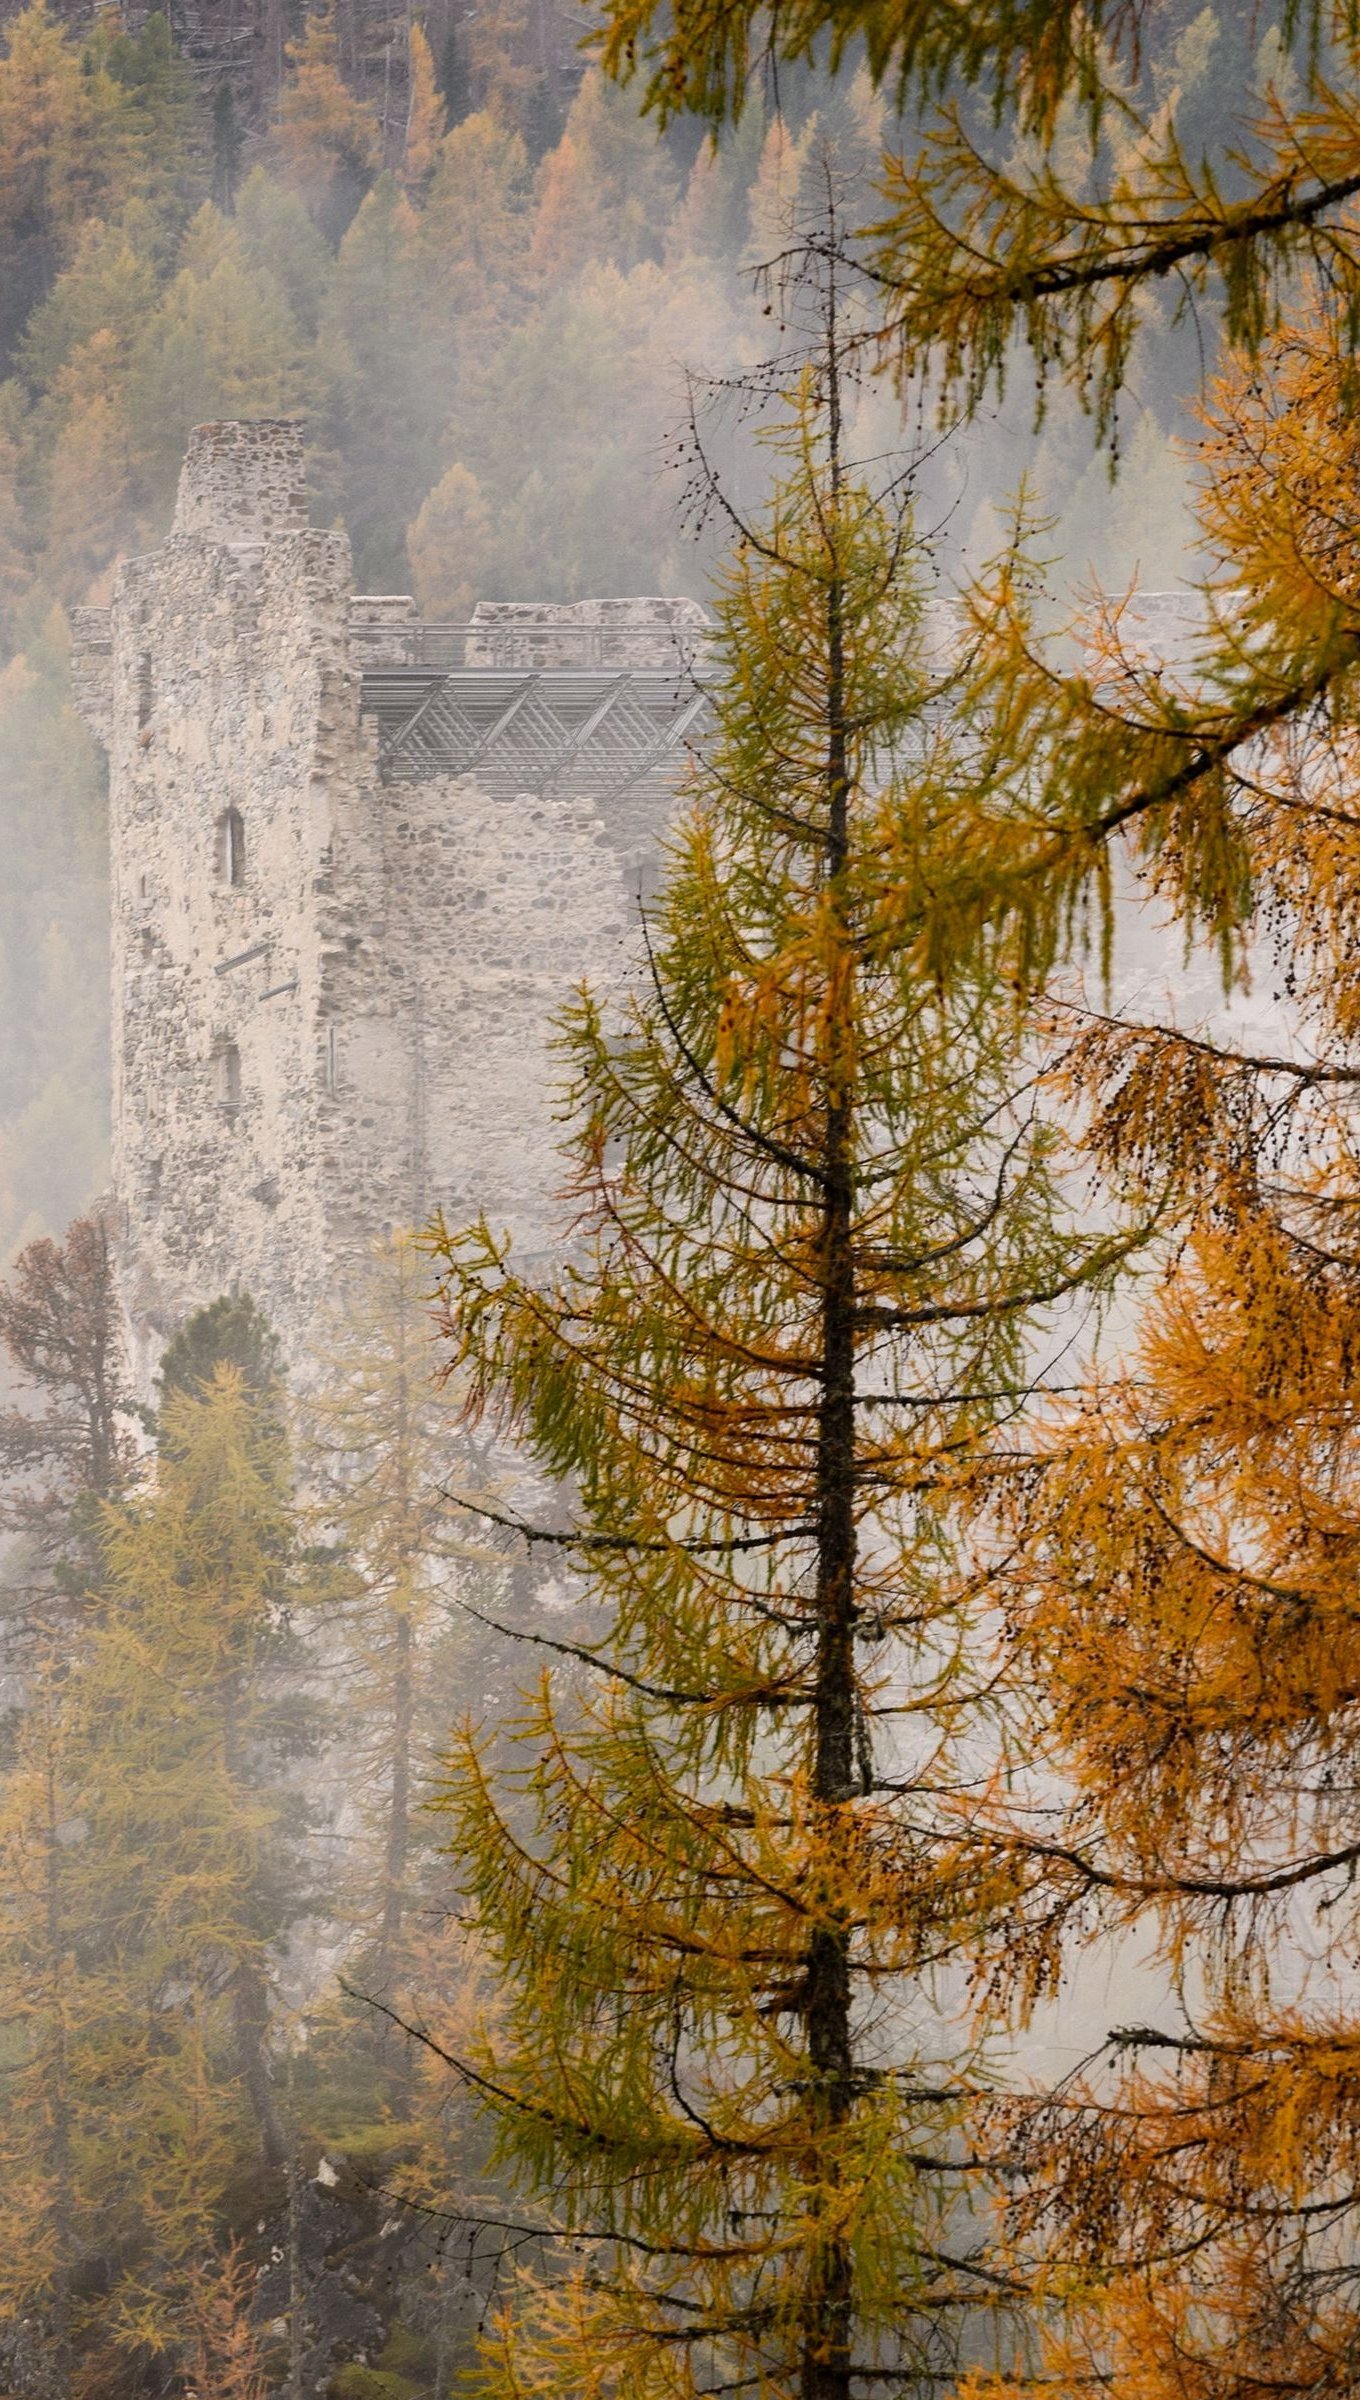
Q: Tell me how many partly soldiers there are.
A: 0